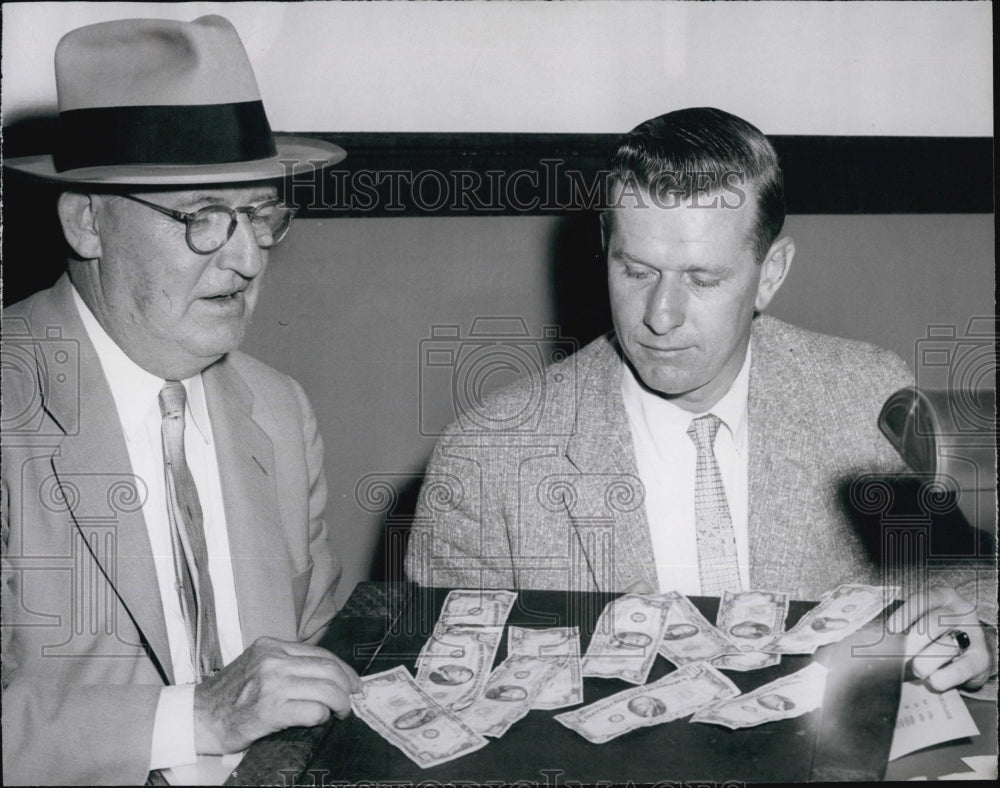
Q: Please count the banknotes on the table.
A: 11